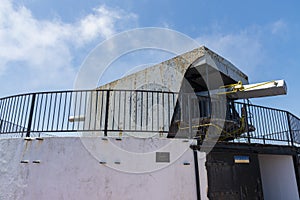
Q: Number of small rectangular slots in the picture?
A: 10